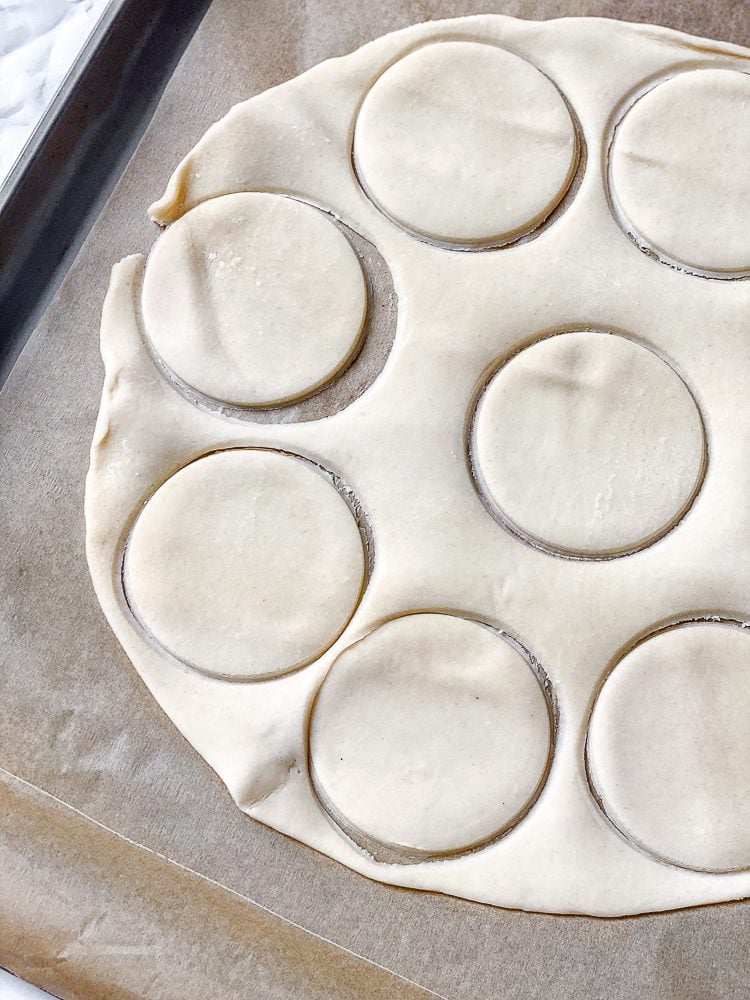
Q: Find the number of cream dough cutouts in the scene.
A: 7